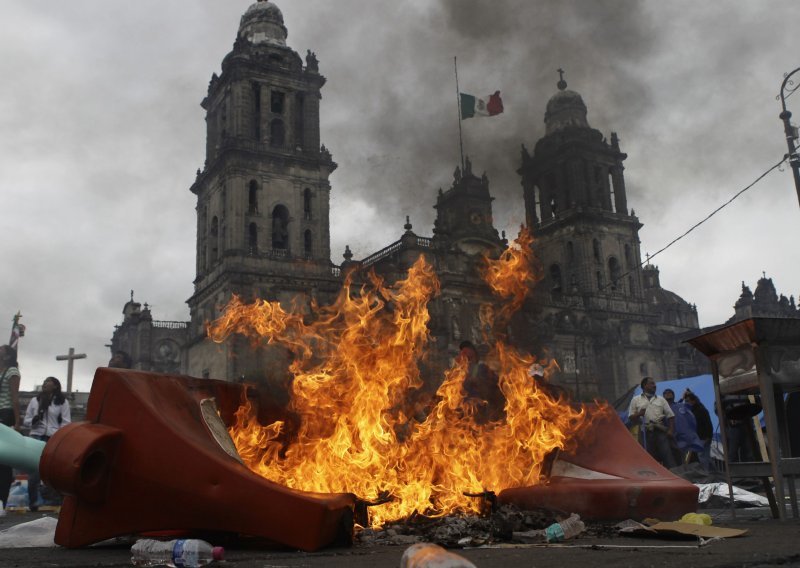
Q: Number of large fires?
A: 1